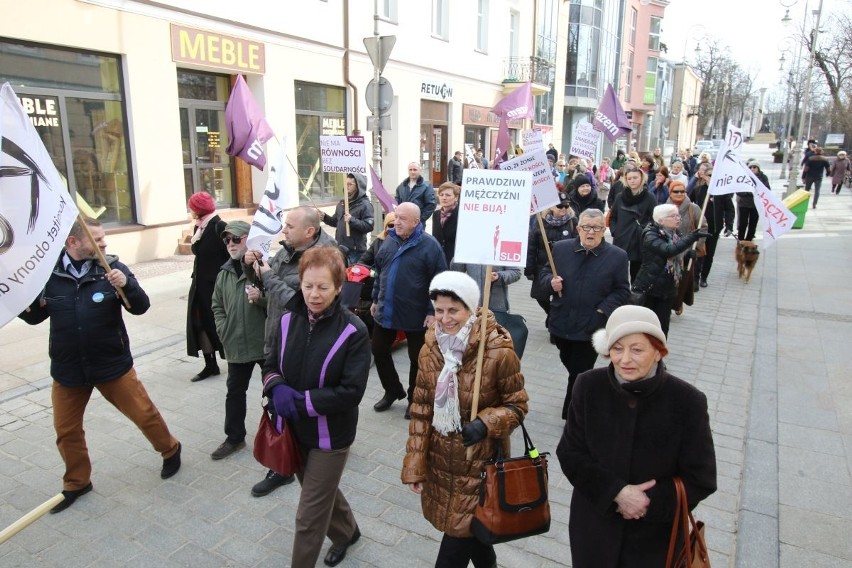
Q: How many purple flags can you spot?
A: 5